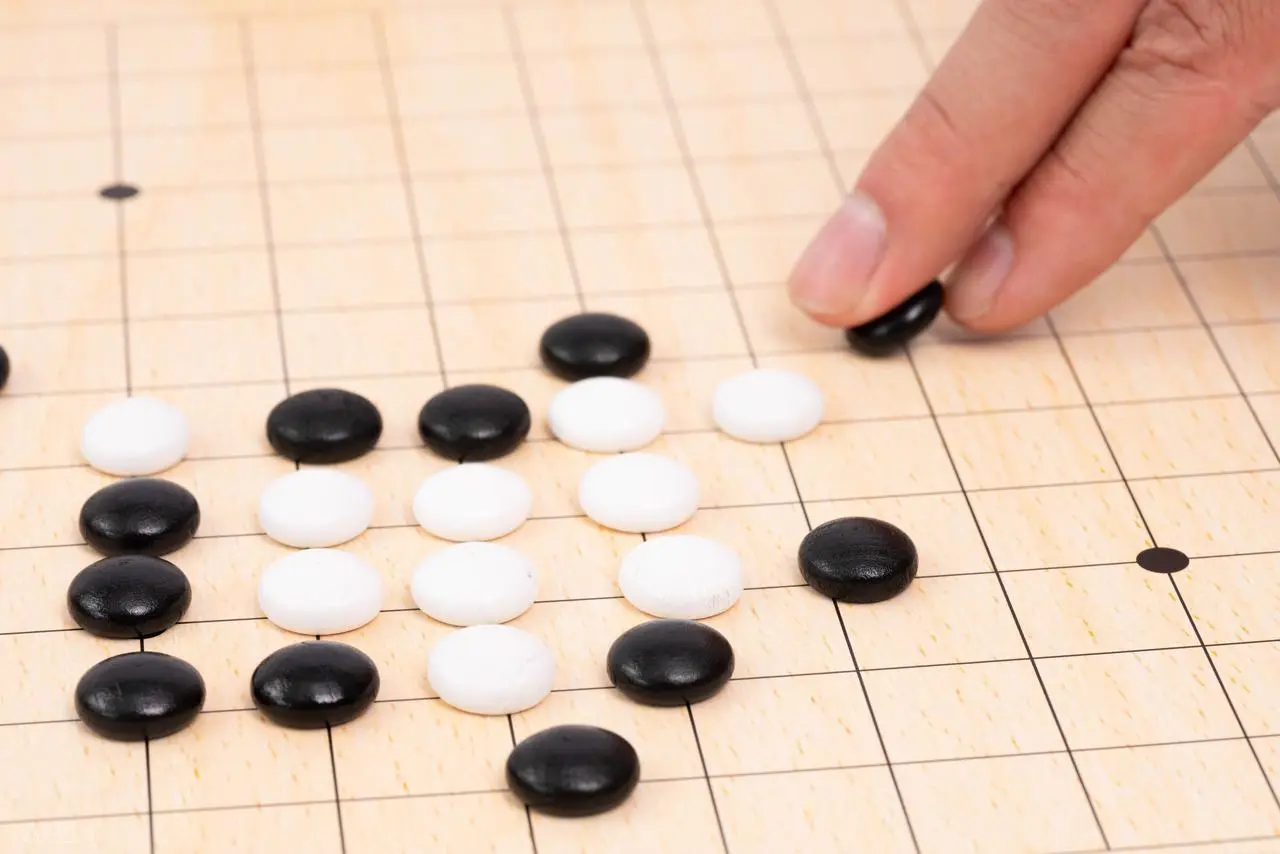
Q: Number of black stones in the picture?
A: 12